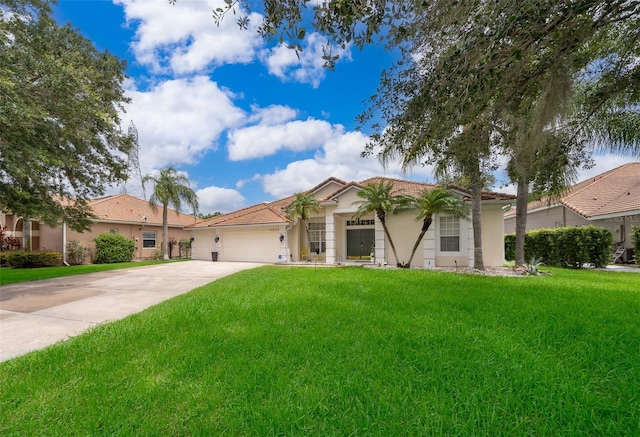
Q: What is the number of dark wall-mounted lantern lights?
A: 3